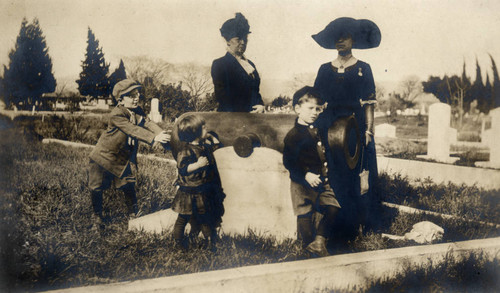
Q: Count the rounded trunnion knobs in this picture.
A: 1